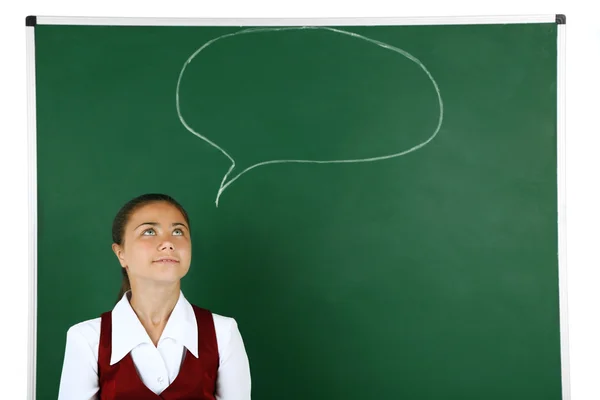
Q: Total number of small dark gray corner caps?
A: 2